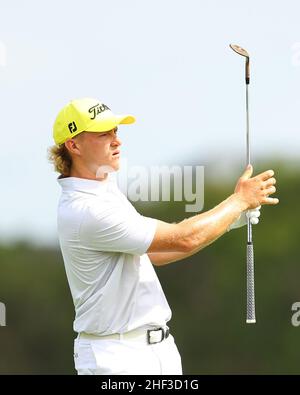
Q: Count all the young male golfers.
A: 1